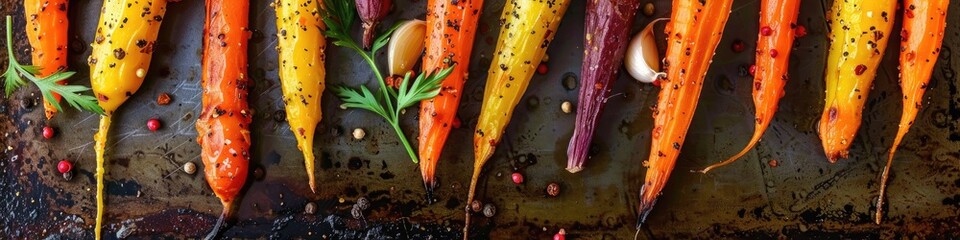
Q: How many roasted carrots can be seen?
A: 11